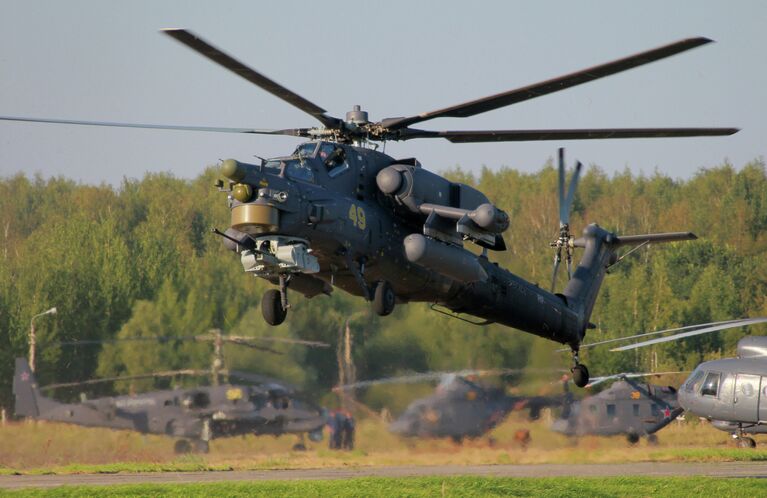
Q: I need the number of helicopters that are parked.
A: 4